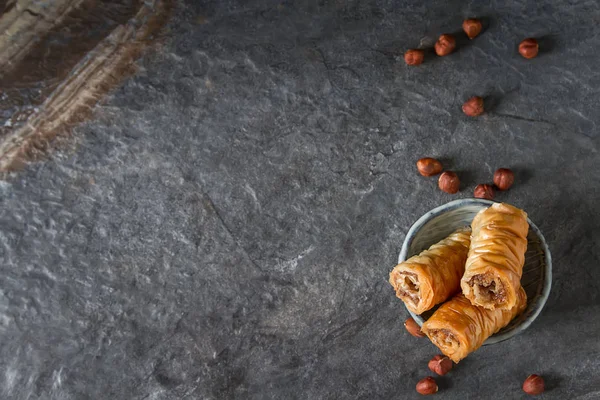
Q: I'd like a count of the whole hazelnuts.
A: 13